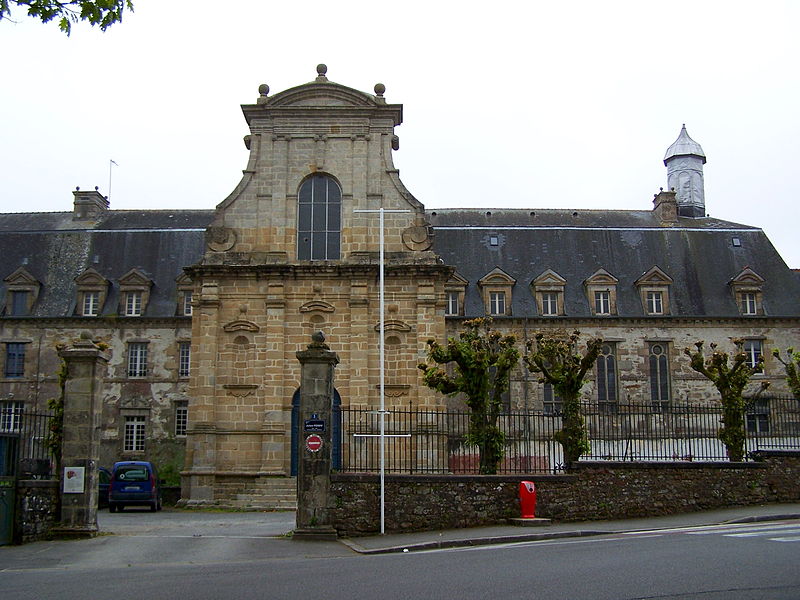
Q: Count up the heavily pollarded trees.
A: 4